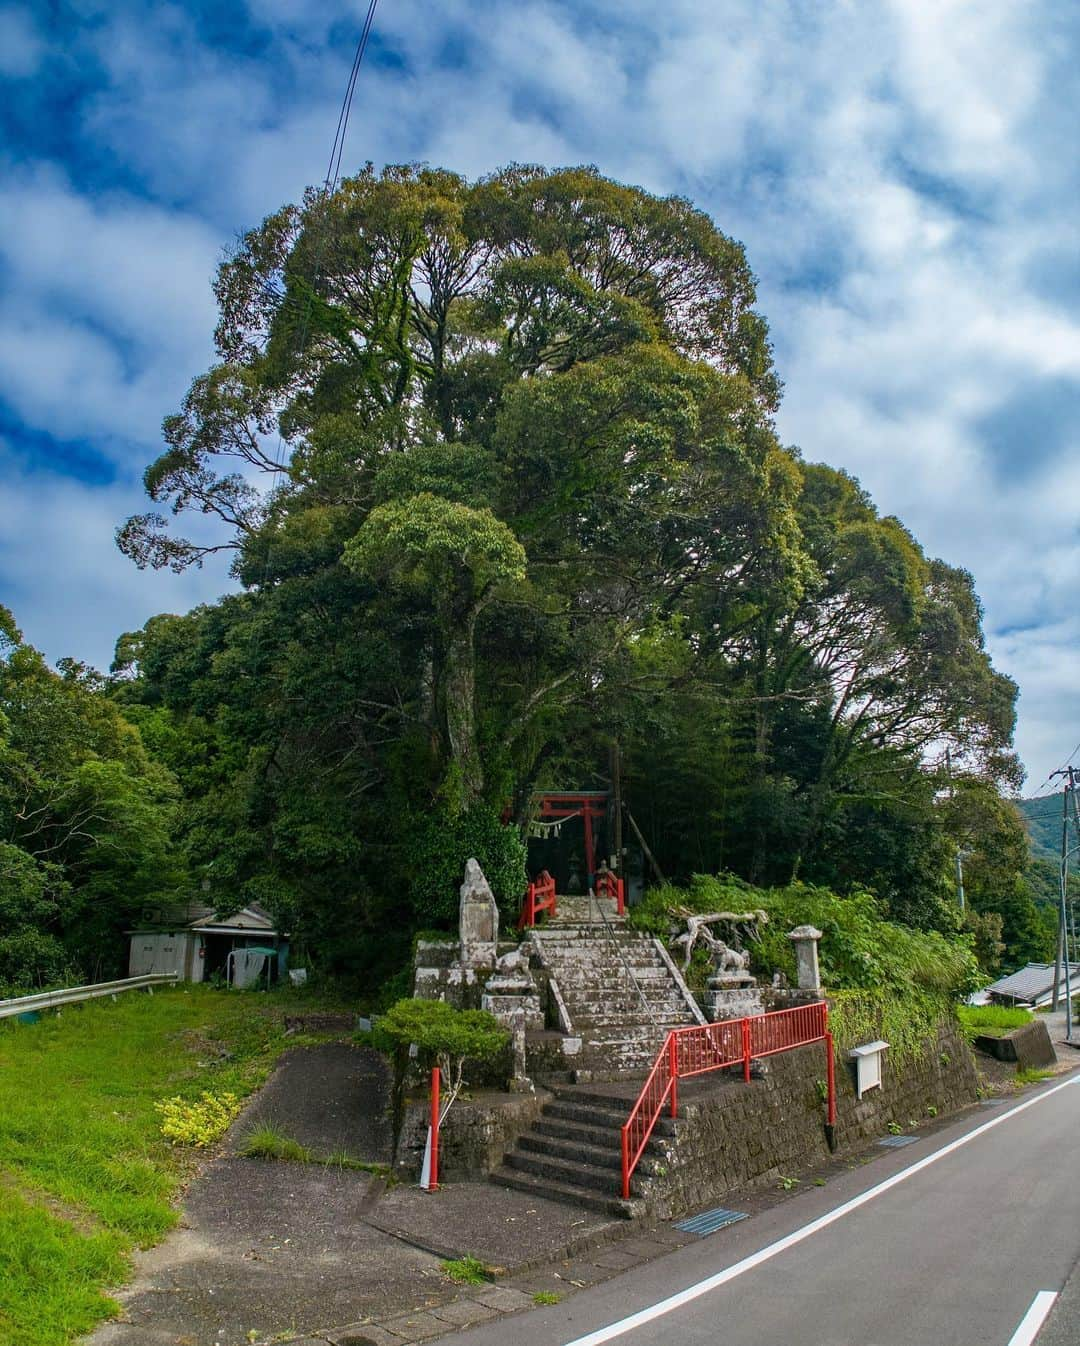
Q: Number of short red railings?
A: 2